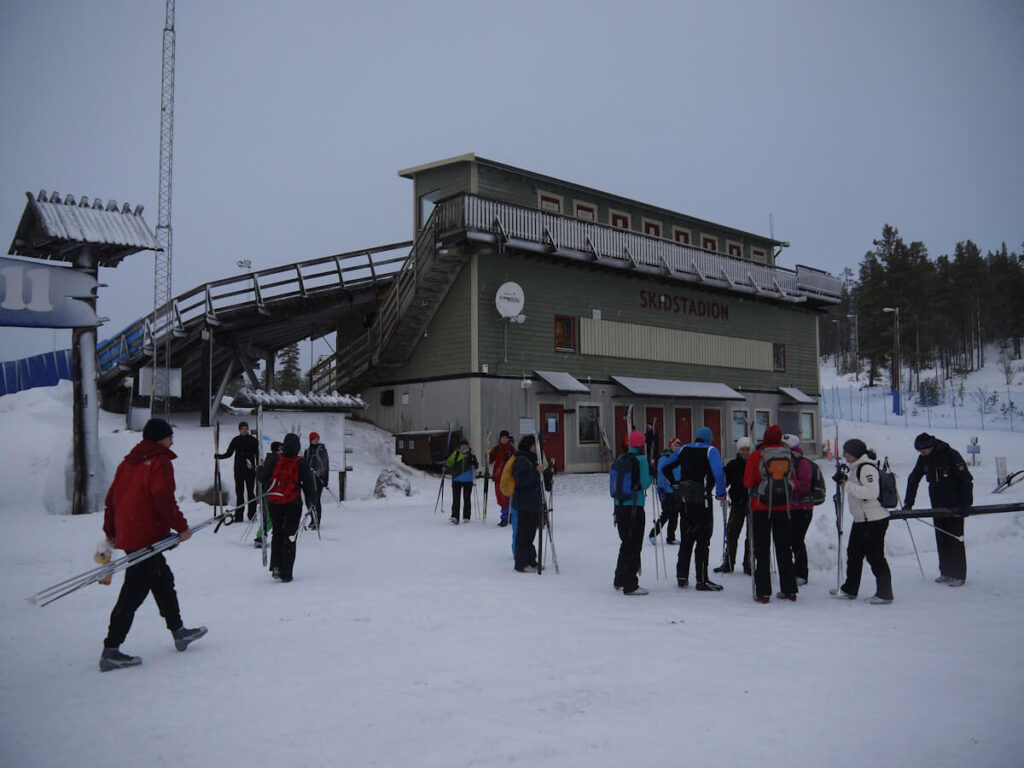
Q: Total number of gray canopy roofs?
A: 3